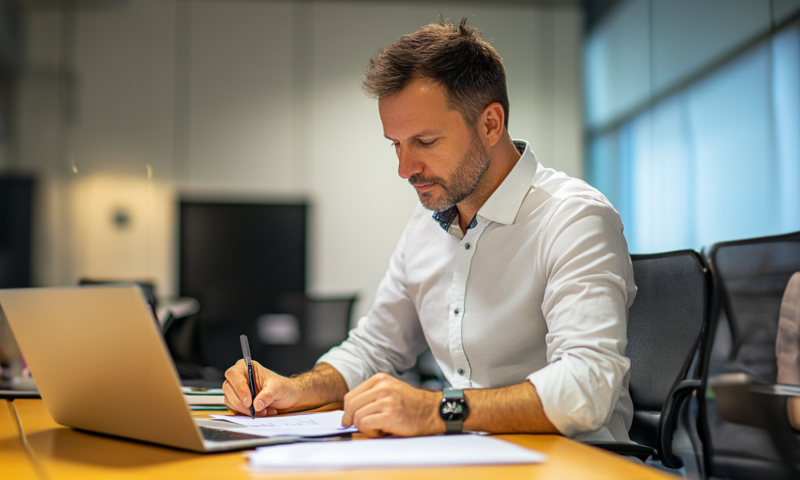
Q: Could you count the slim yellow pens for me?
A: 0